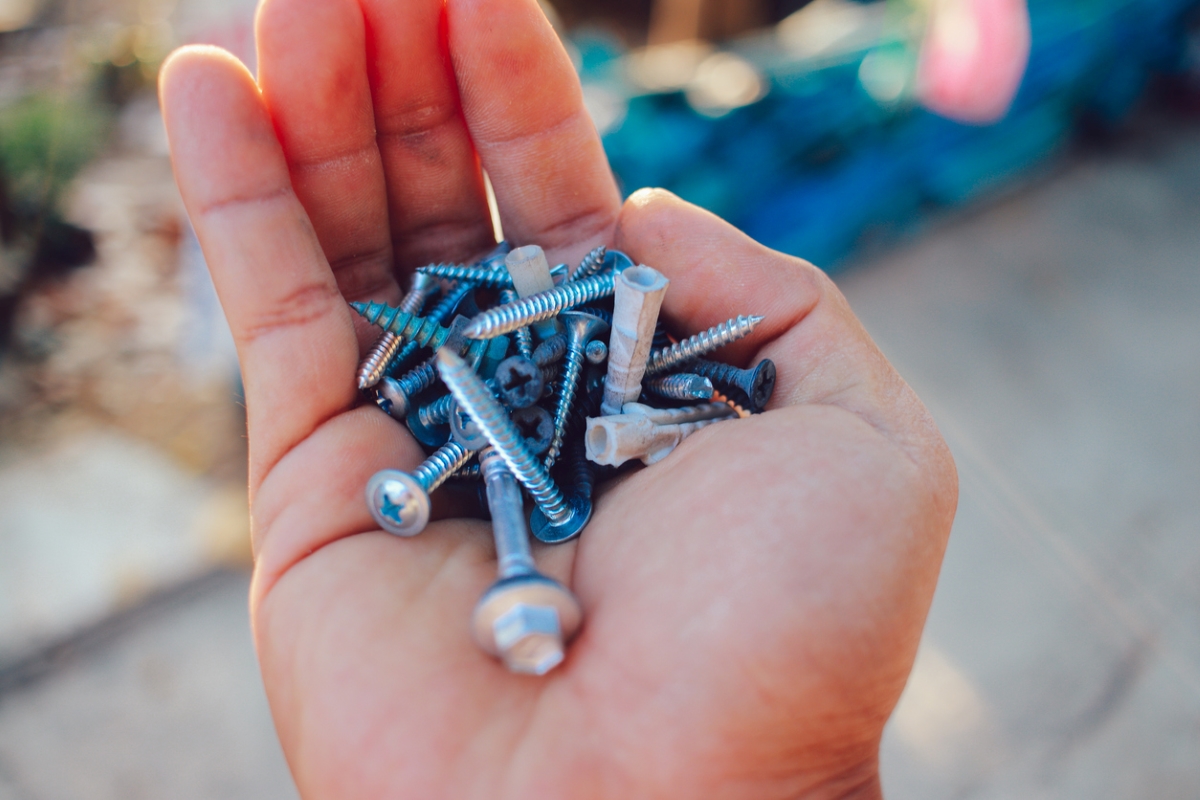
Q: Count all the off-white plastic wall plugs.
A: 3